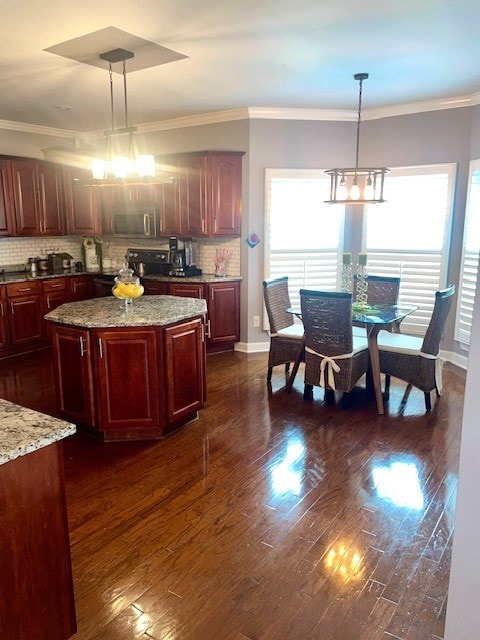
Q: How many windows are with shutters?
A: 3